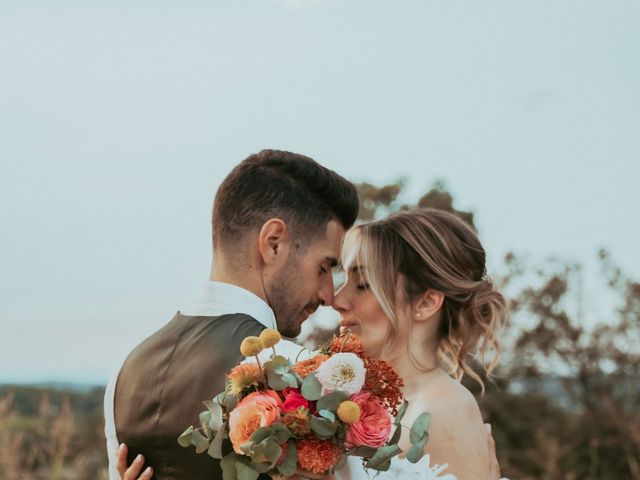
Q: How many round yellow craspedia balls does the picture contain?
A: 3